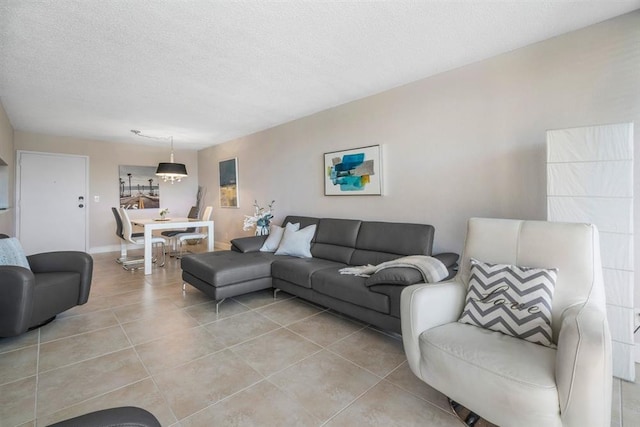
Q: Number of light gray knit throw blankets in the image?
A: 1